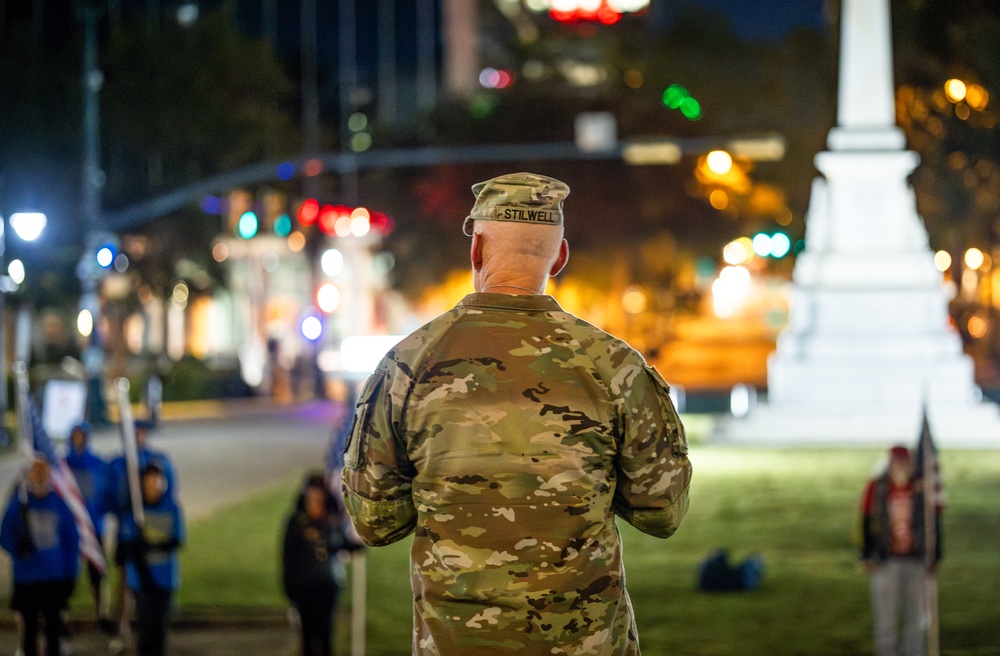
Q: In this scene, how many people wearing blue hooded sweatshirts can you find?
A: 4